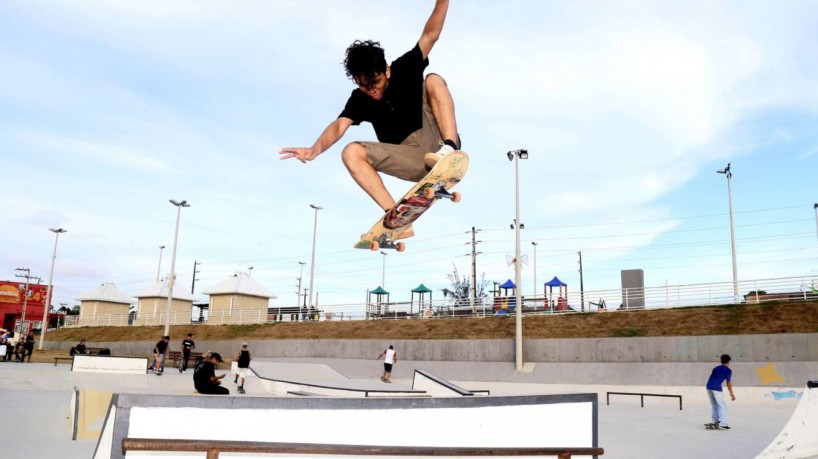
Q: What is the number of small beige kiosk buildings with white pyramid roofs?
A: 3